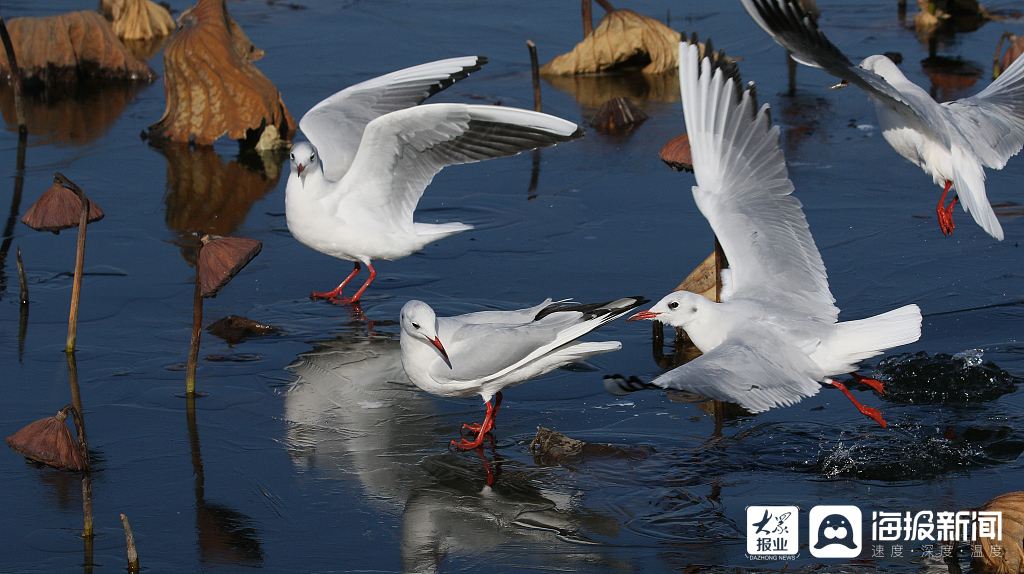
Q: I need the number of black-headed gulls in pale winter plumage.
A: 4